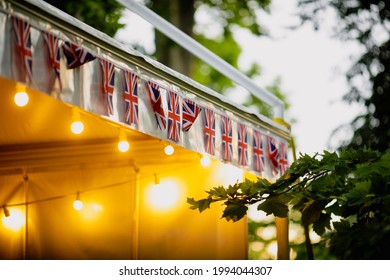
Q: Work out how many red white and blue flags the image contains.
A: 14